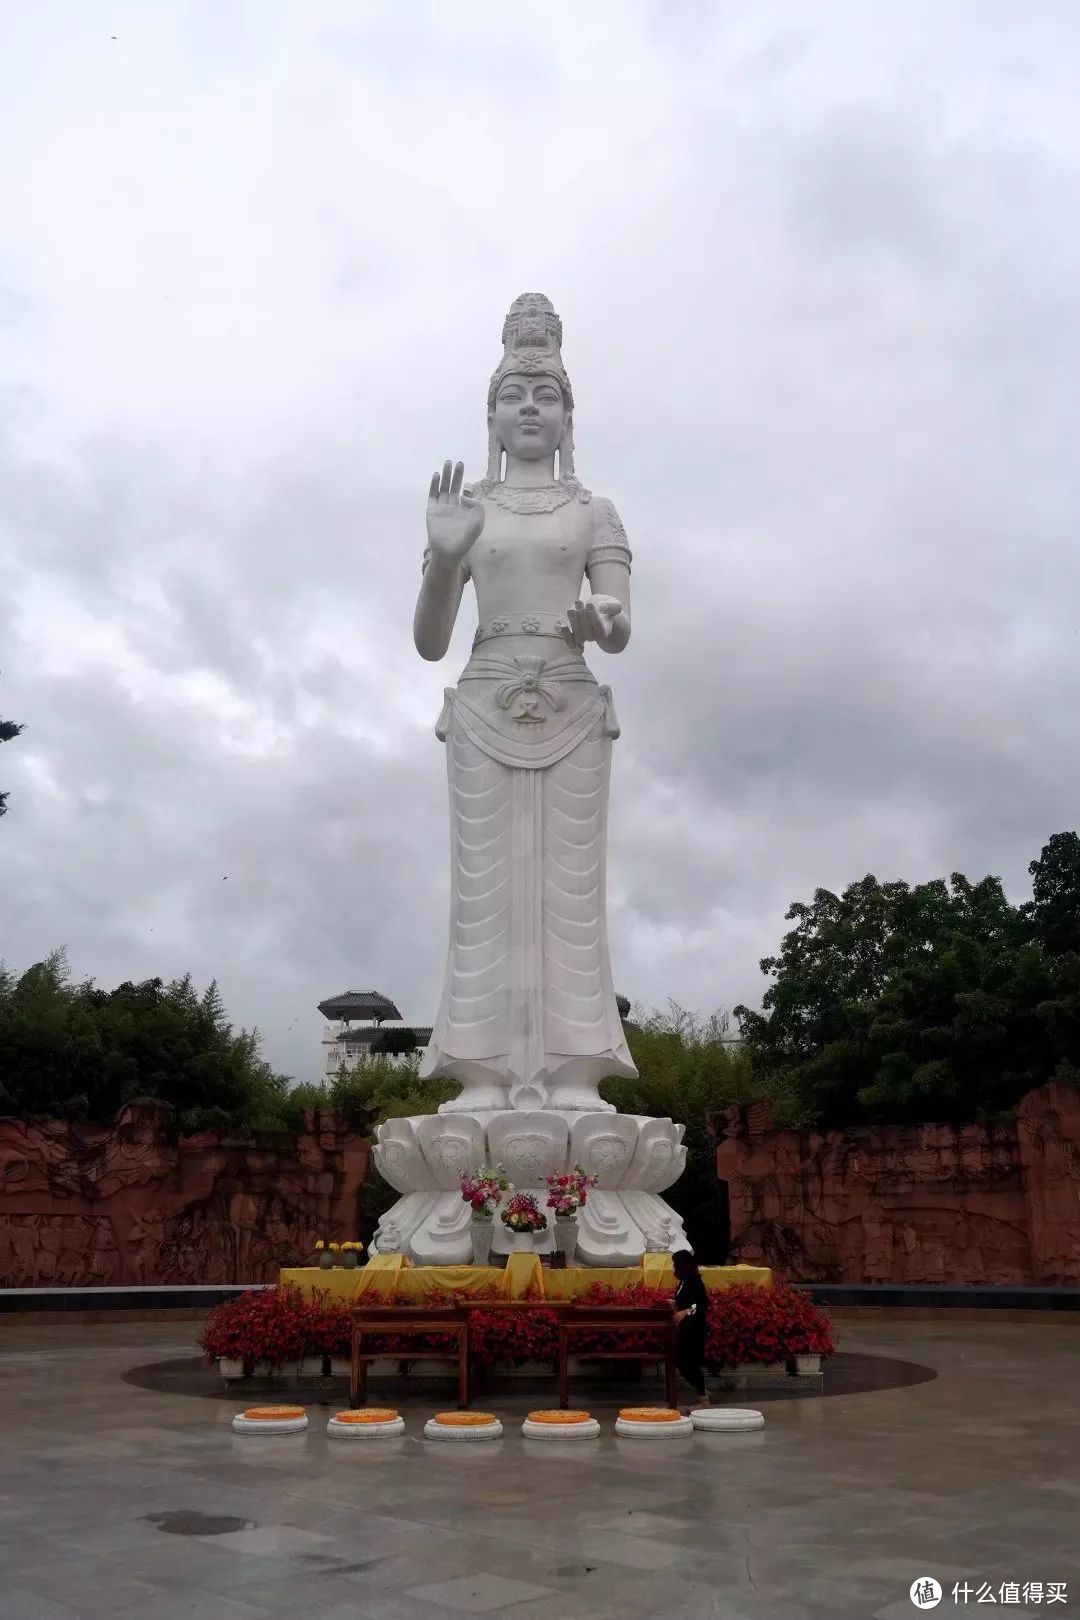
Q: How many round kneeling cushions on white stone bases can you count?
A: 5